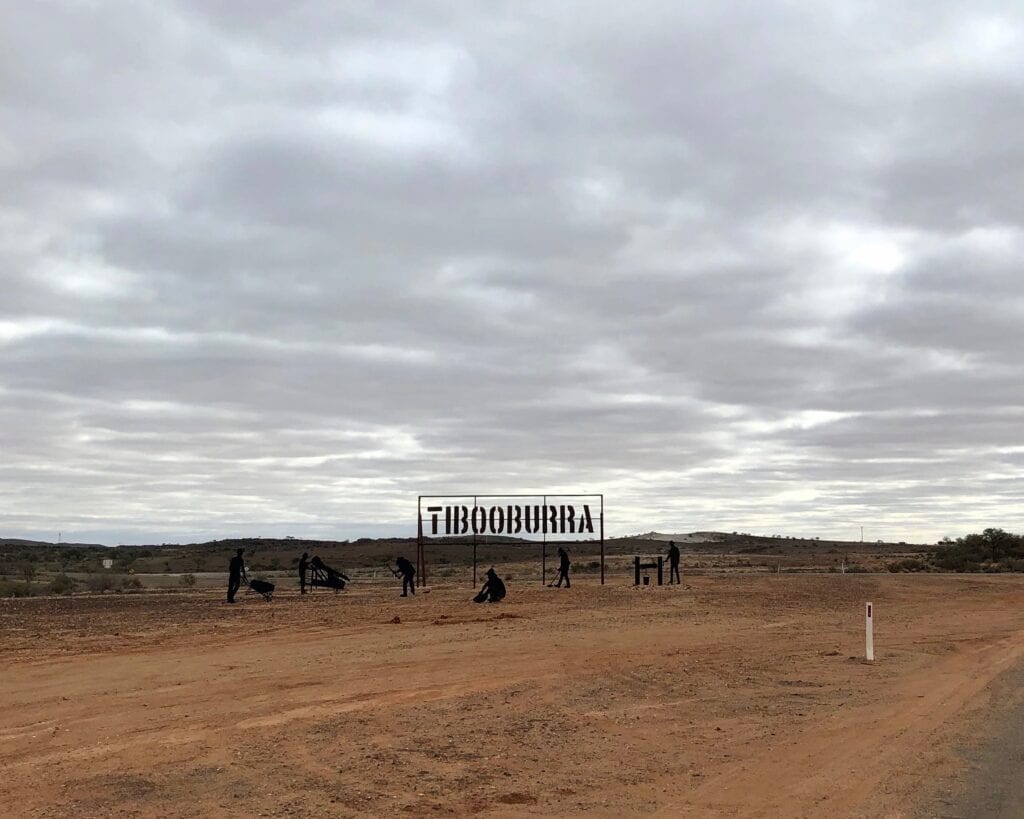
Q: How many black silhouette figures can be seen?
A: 6